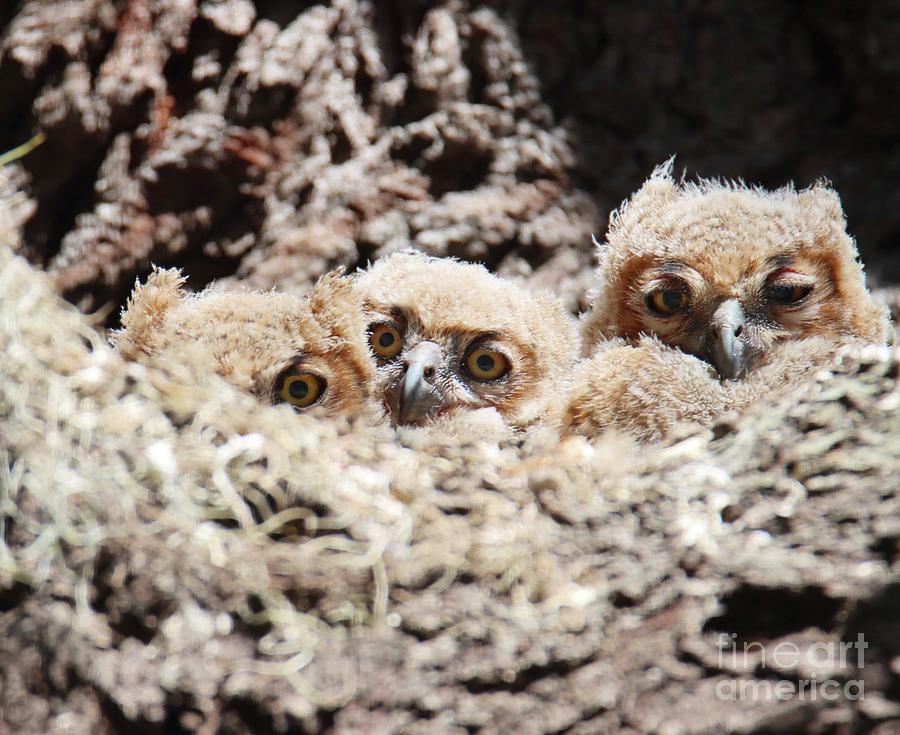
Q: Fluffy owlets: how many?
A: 3